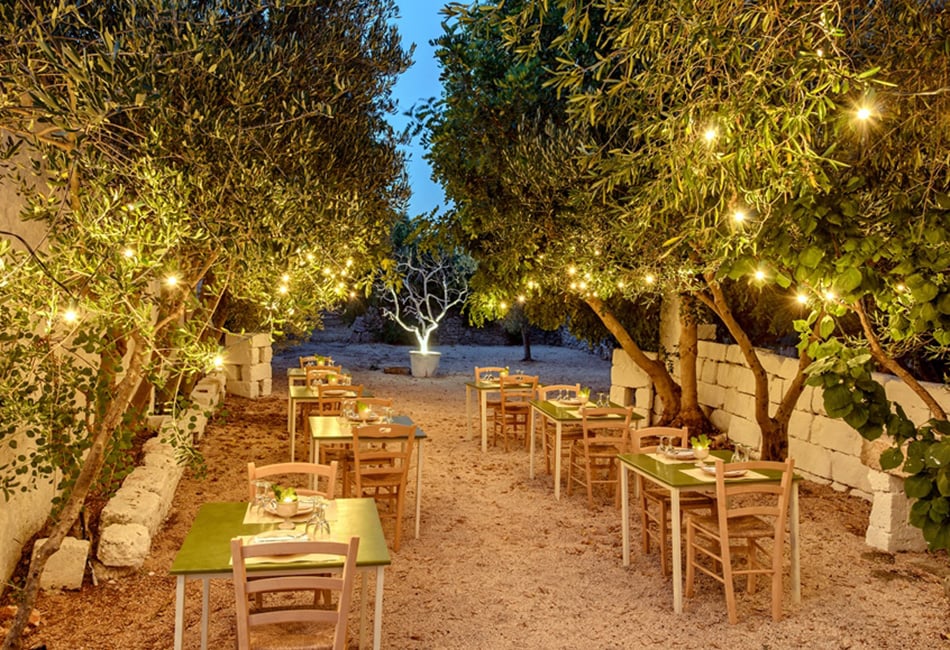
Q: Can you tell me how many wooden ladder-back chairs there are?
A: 14